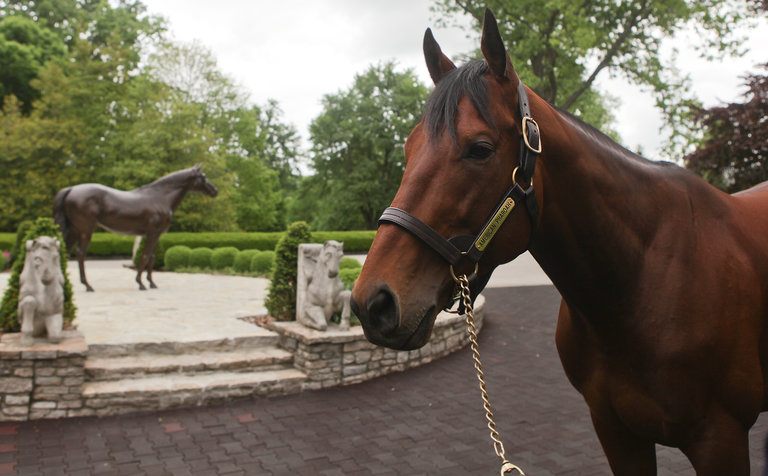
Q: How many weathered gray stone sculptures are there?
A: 2